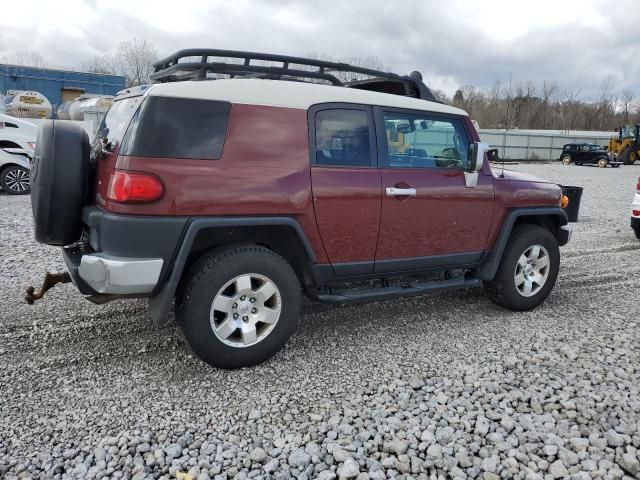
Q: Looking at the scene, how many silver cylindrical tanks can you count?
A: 2